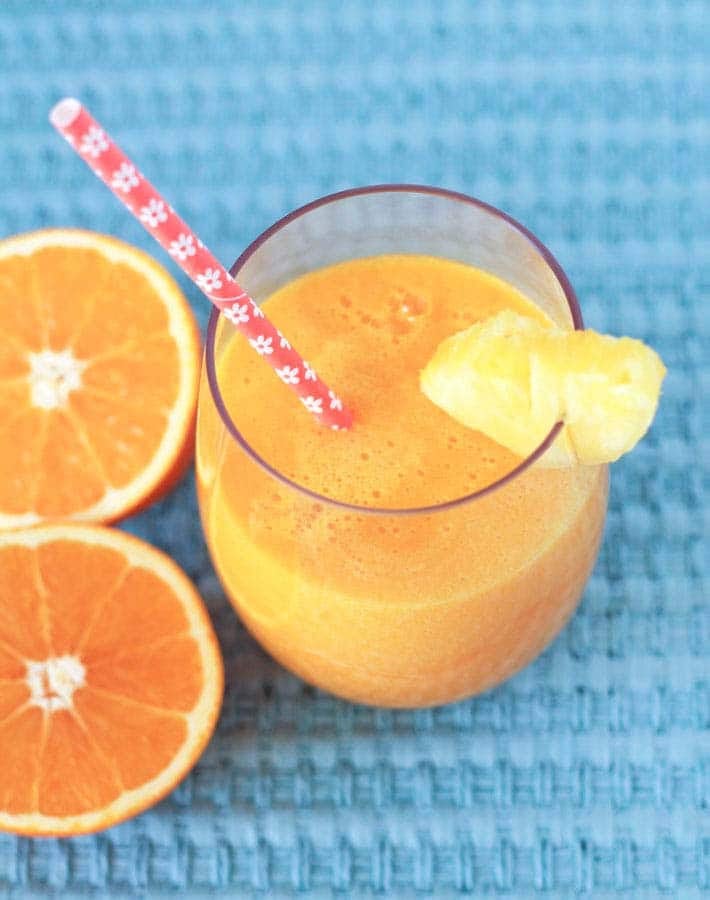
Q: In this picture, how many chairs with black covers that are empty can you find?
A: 0